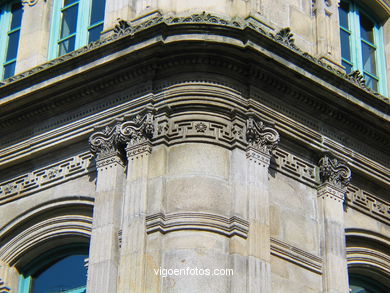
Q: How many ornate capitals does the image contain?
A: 4